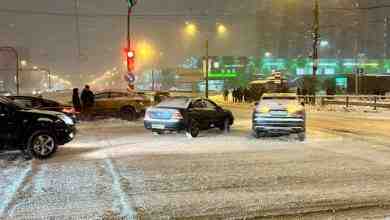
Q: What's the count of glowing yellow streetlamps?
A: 3